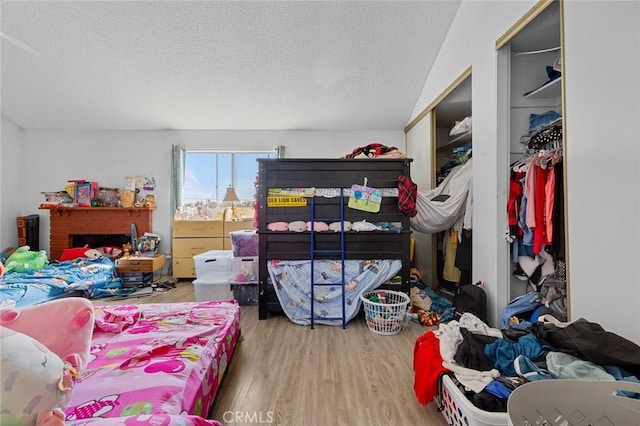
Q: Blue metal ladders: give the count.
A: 1